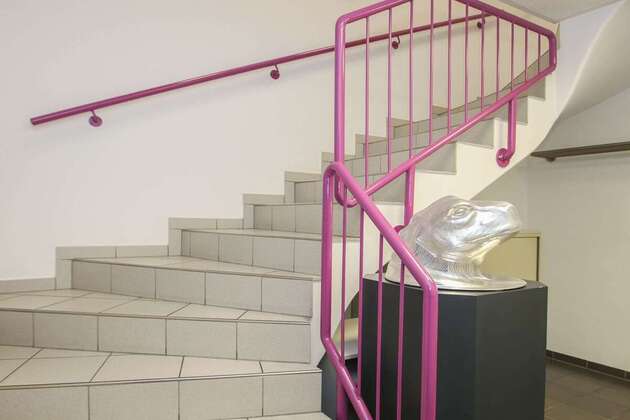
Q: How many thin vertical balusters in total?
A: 15